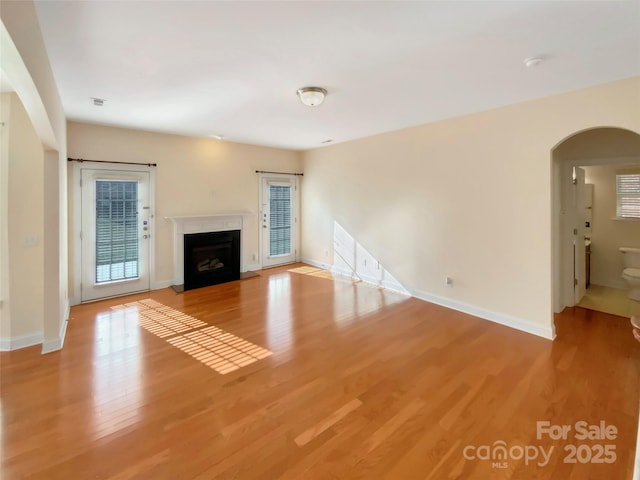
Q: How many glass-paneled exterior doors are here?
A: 2